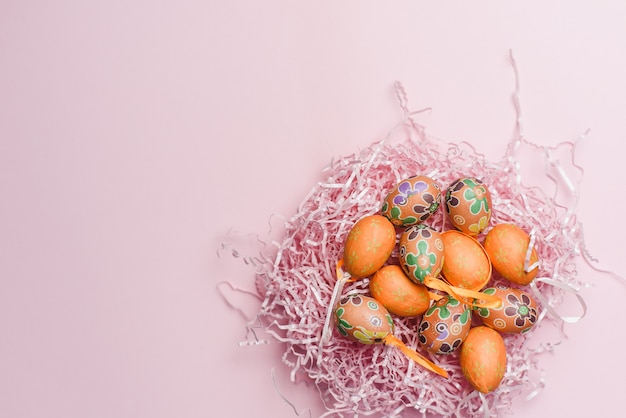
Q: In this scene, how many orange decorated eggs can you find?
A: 5